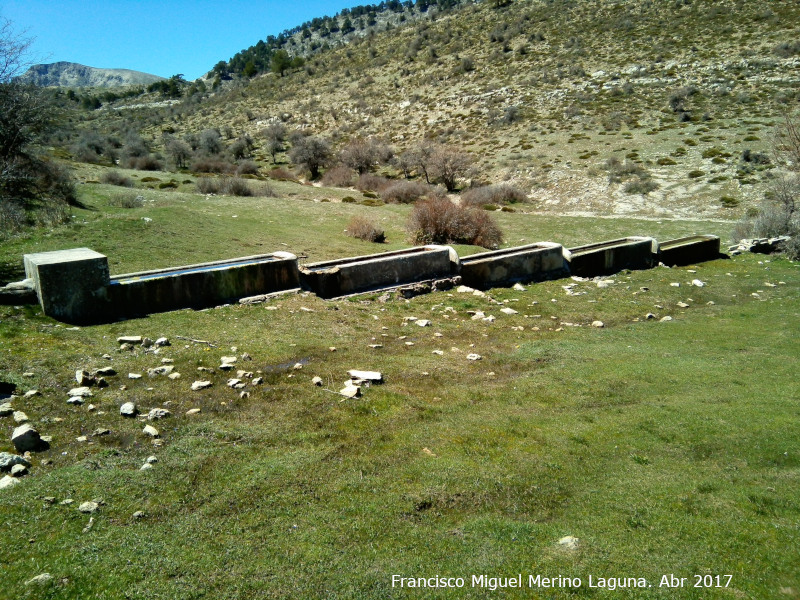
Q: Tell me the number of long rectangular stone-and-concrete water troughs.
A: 5